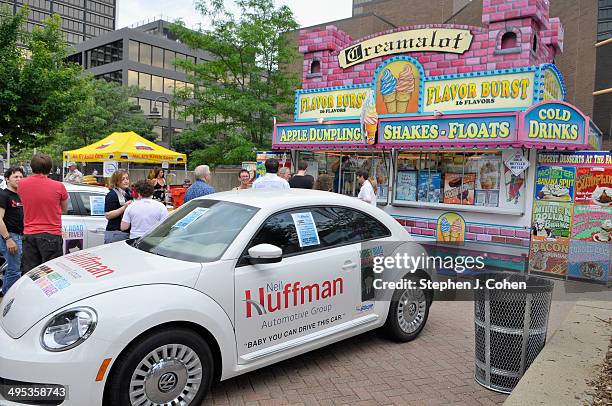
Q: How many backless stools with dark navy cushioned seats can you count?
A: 0